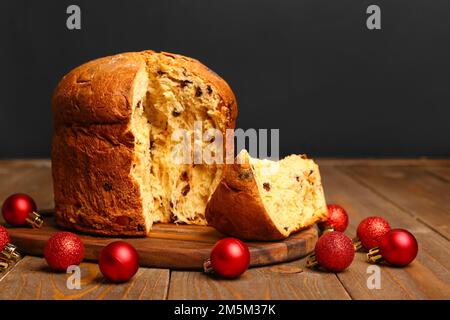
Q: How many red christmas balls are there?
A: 9